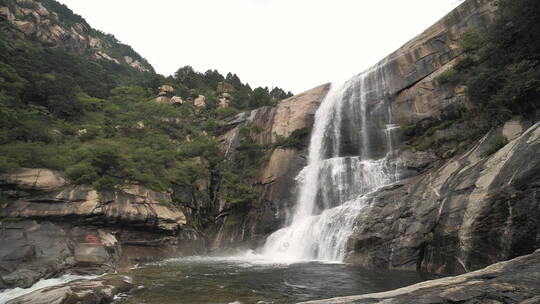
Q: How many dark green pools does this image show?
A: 1